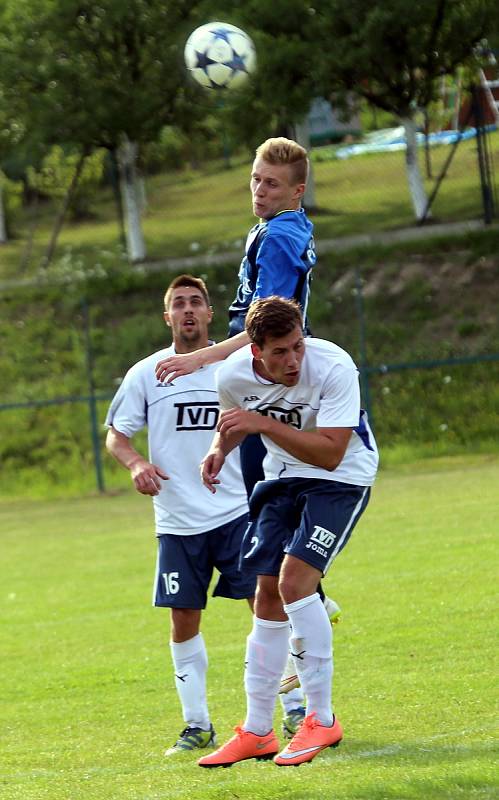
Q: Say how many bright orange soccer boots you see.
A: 2